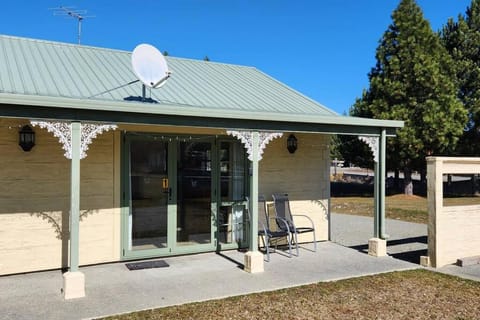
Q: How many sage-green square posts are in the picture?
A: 3